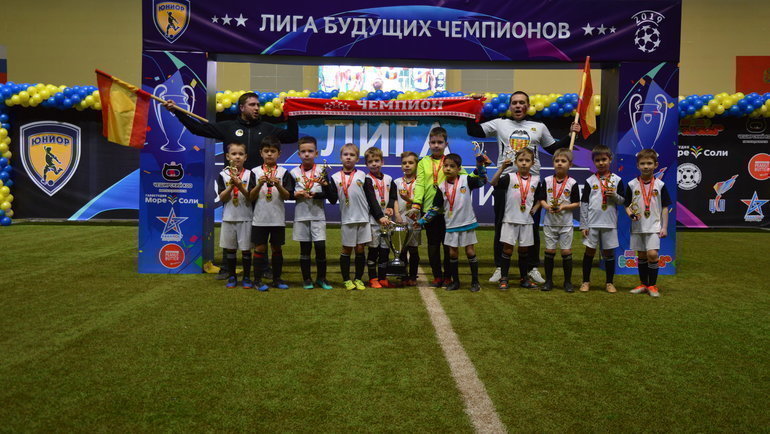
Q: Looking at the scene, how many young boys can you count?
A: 12